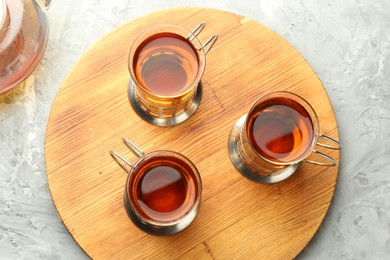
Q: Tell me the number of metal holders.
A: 3